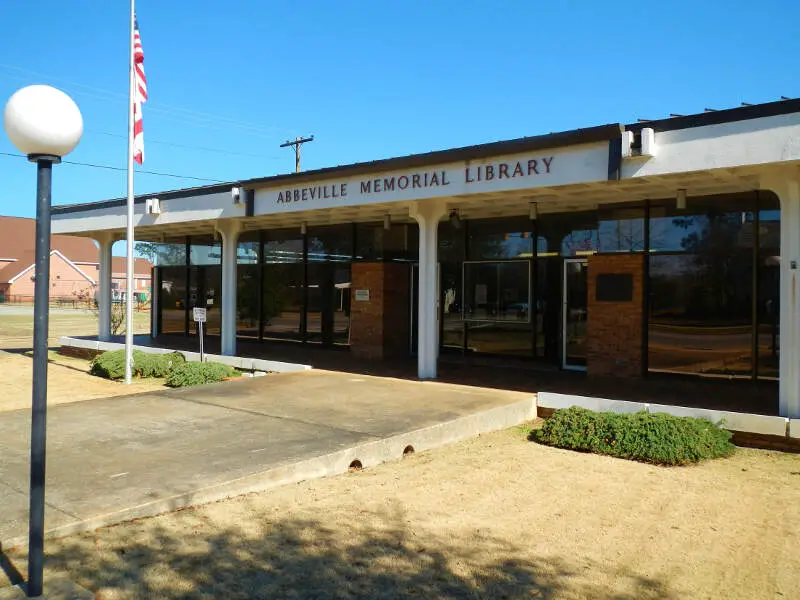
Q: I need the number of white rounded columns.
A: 4